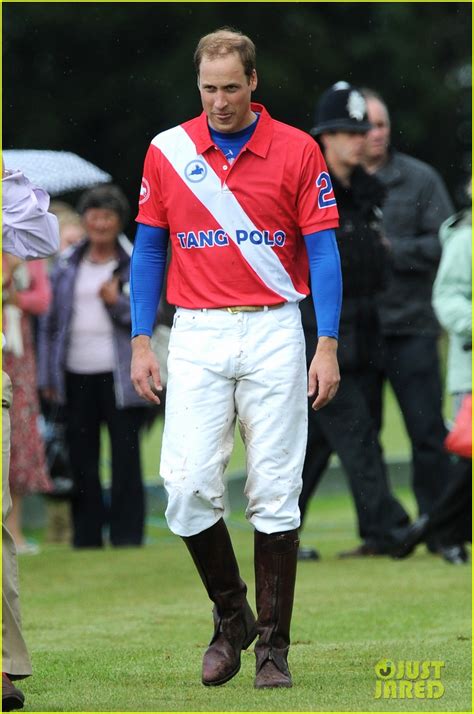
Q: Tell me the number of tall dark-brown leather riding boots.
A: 2